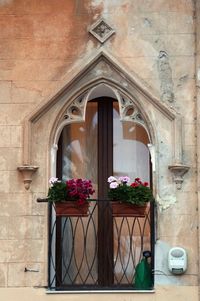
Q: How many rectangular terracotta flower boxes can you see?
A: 2